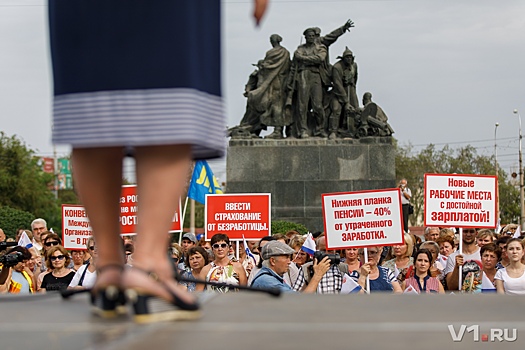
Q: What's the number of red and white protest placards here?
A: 5